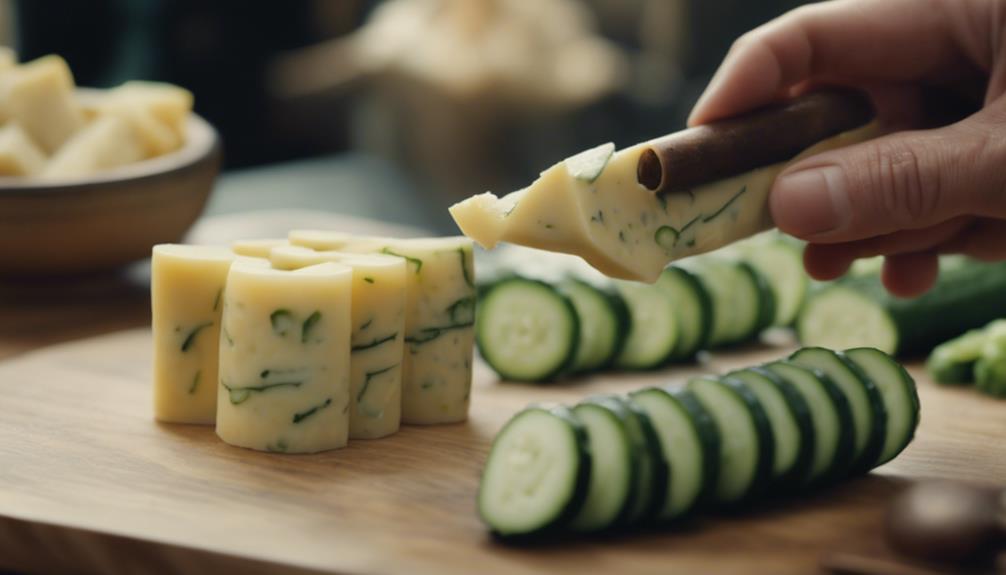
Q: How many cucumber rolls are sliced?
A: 2